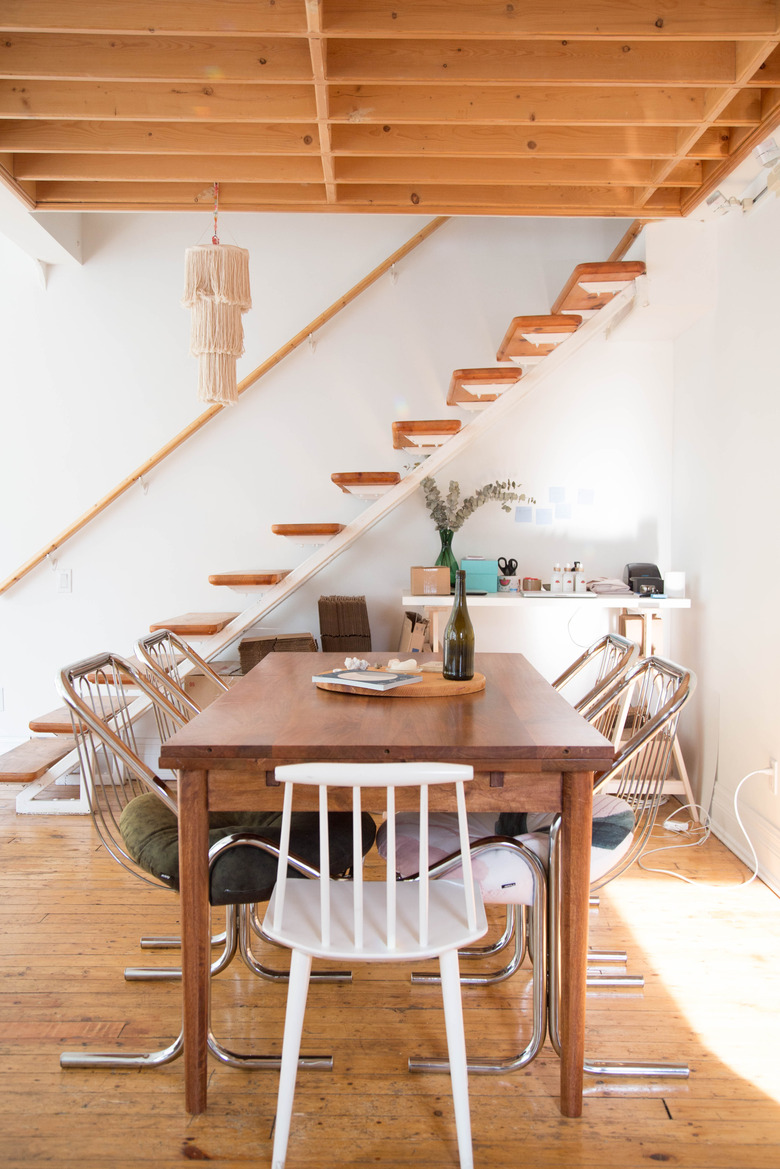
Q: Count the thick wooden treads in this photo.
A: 11